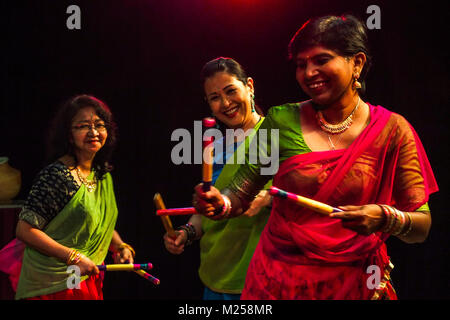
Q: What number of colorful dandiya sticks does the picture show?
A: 6